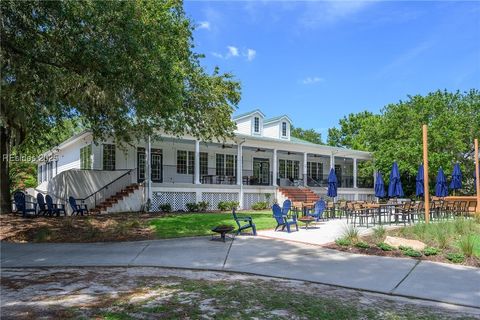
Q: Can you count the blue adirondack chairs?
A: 8